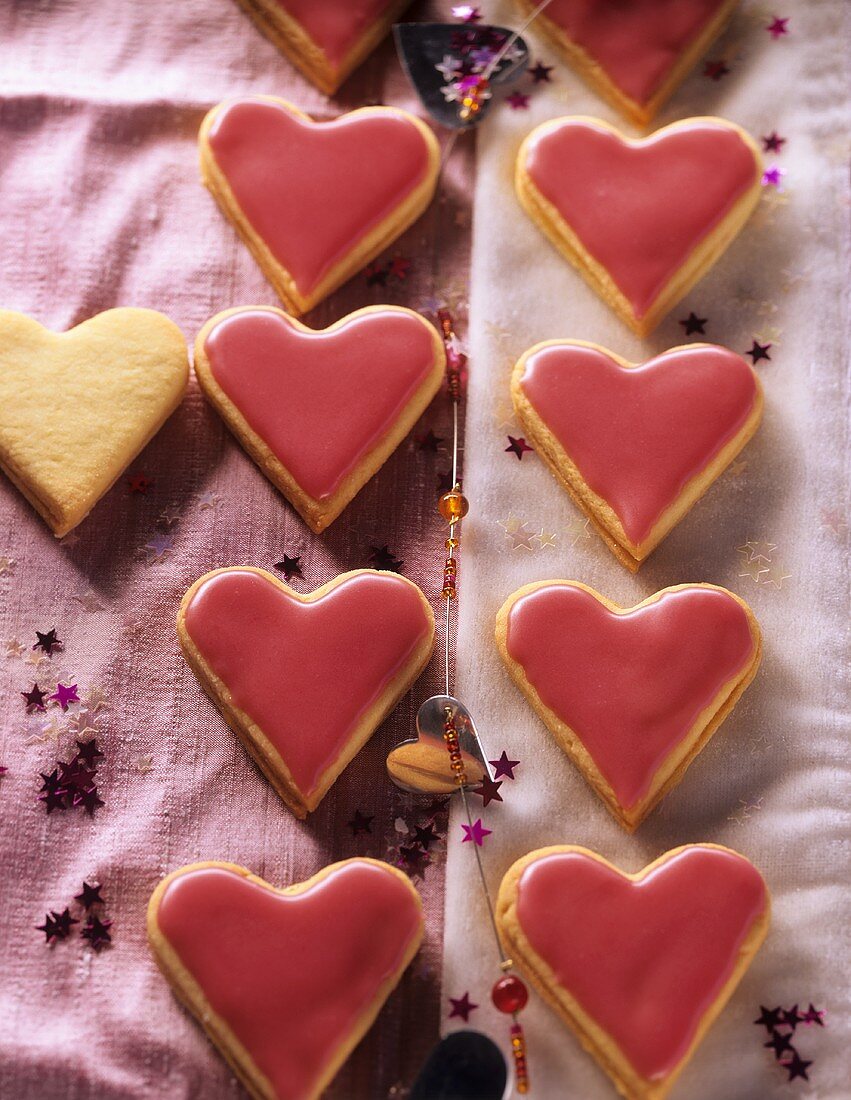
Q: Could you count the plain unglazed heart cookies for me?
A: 1